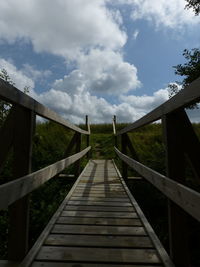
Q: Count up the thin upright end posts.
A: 2